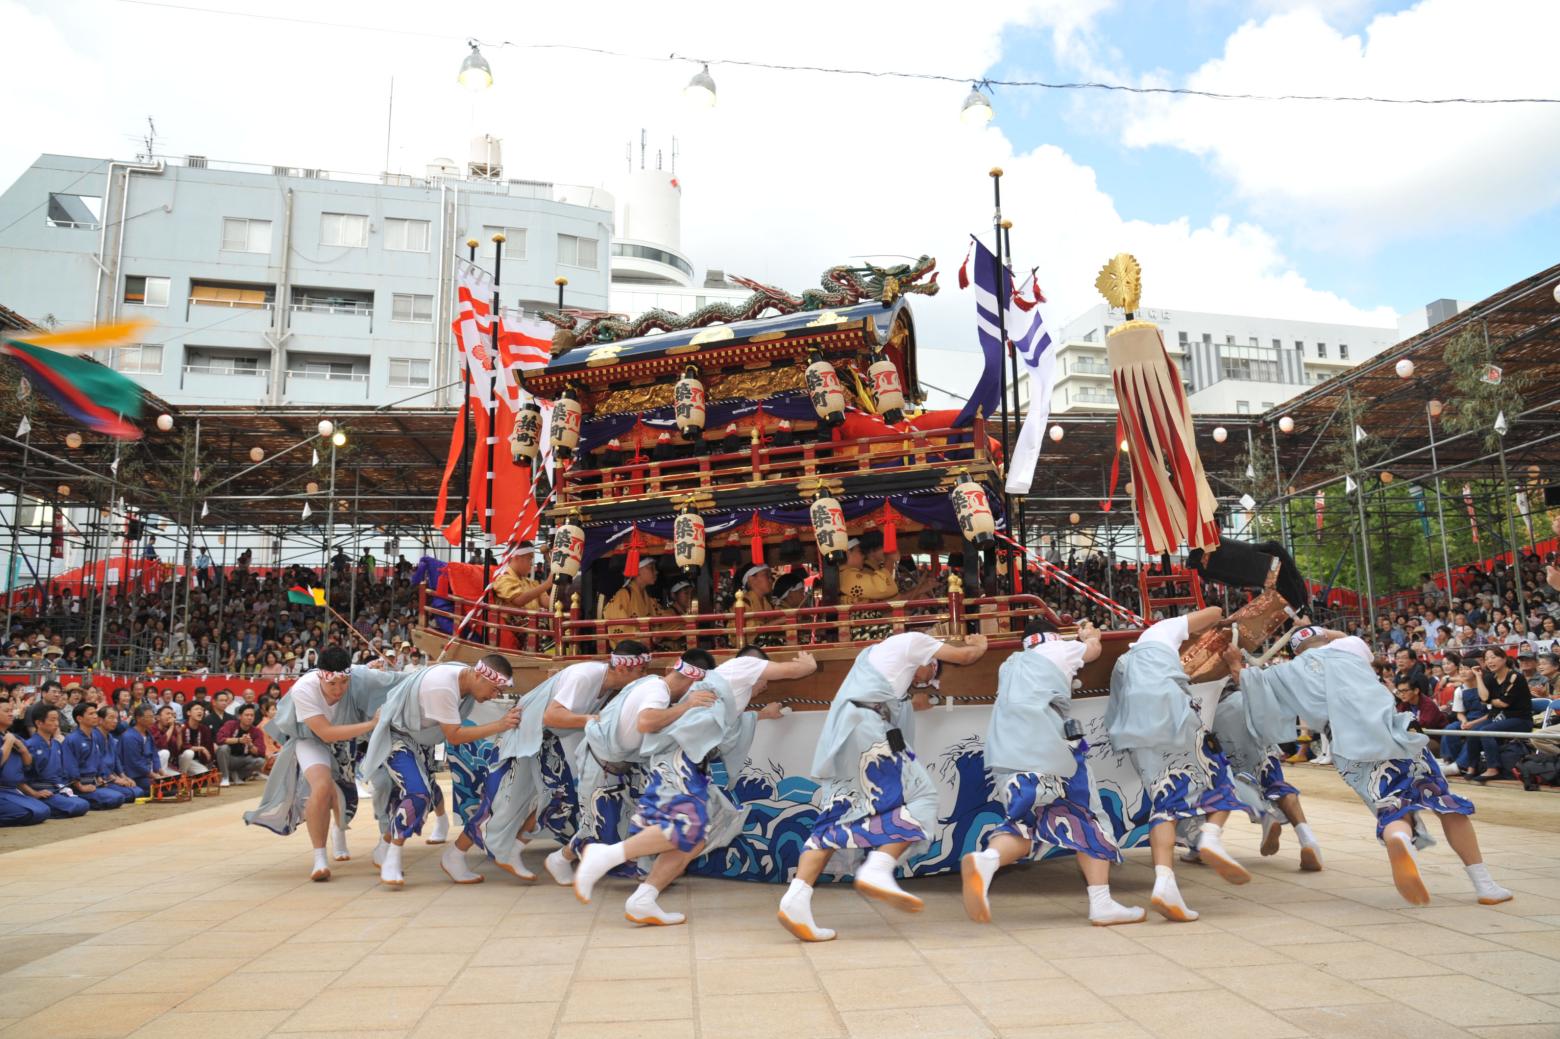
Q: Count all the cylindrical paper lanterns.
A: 9